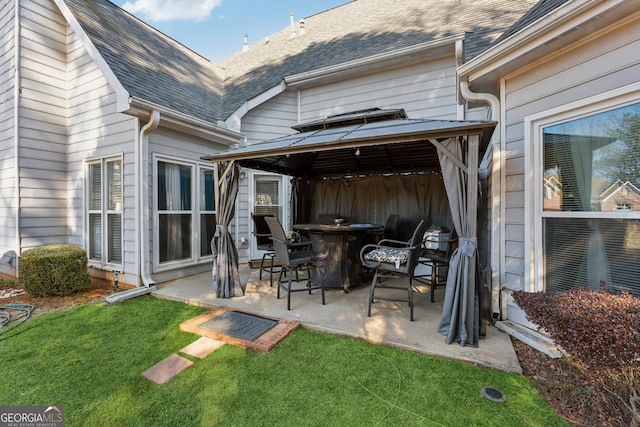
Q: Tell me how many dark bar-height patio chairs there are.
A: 6